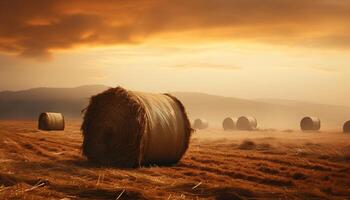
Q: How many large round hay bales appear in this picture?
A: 7